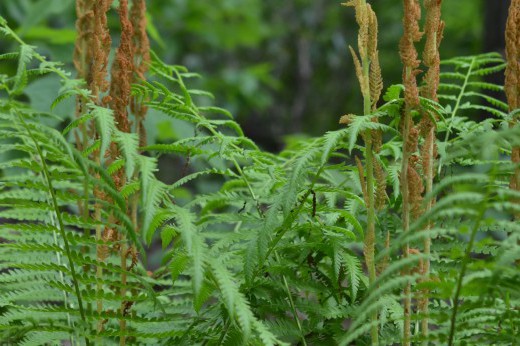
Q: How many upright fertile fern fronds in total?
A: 8